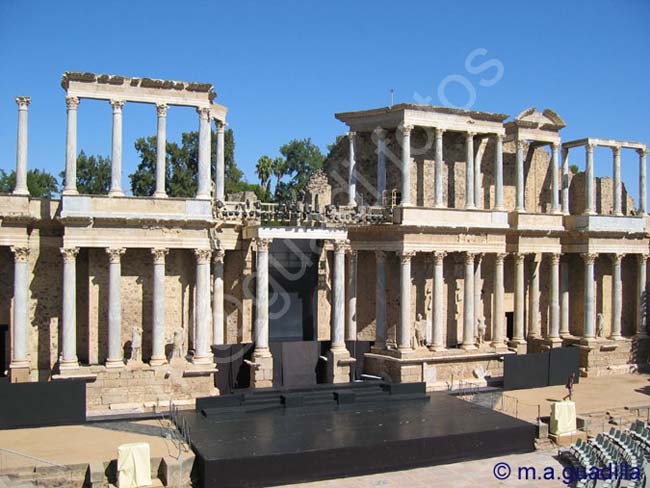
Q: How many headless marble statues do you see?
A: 4